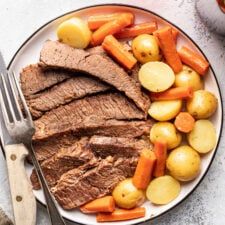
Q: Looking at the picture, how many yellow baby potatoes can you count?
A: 11